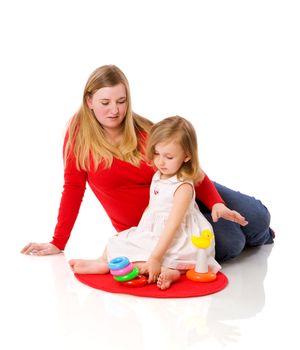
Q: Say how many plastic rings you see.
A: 5